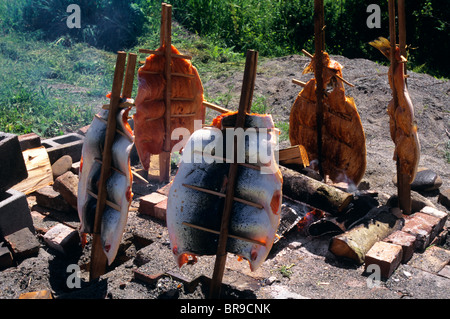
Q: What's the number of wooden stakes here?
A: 5